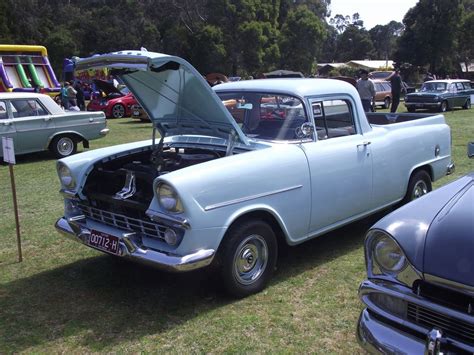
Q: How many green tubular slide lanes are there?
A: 2